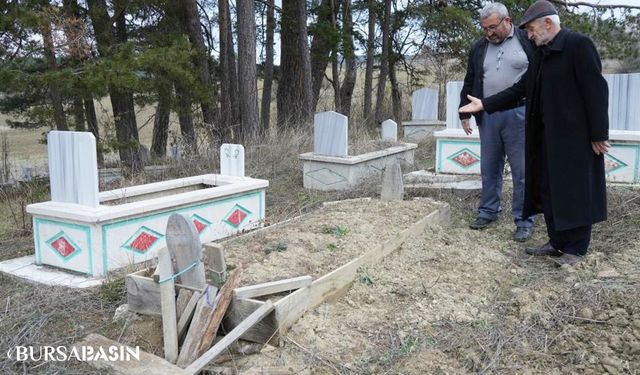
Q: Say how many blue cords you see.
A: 1